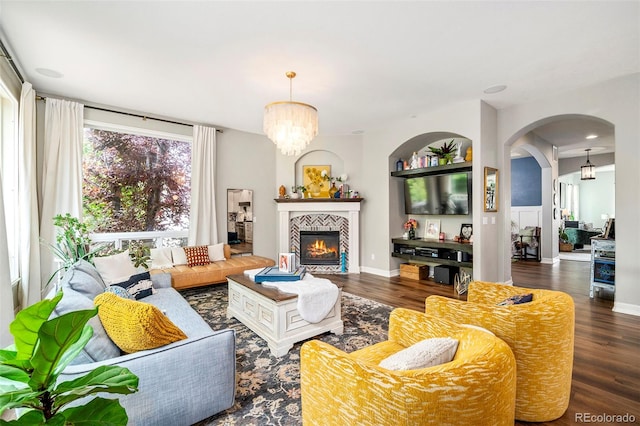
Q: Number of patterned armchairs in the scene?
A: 2